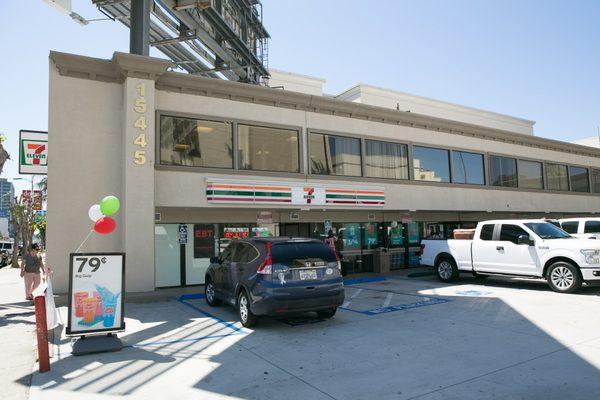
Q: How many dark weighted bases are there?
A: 1